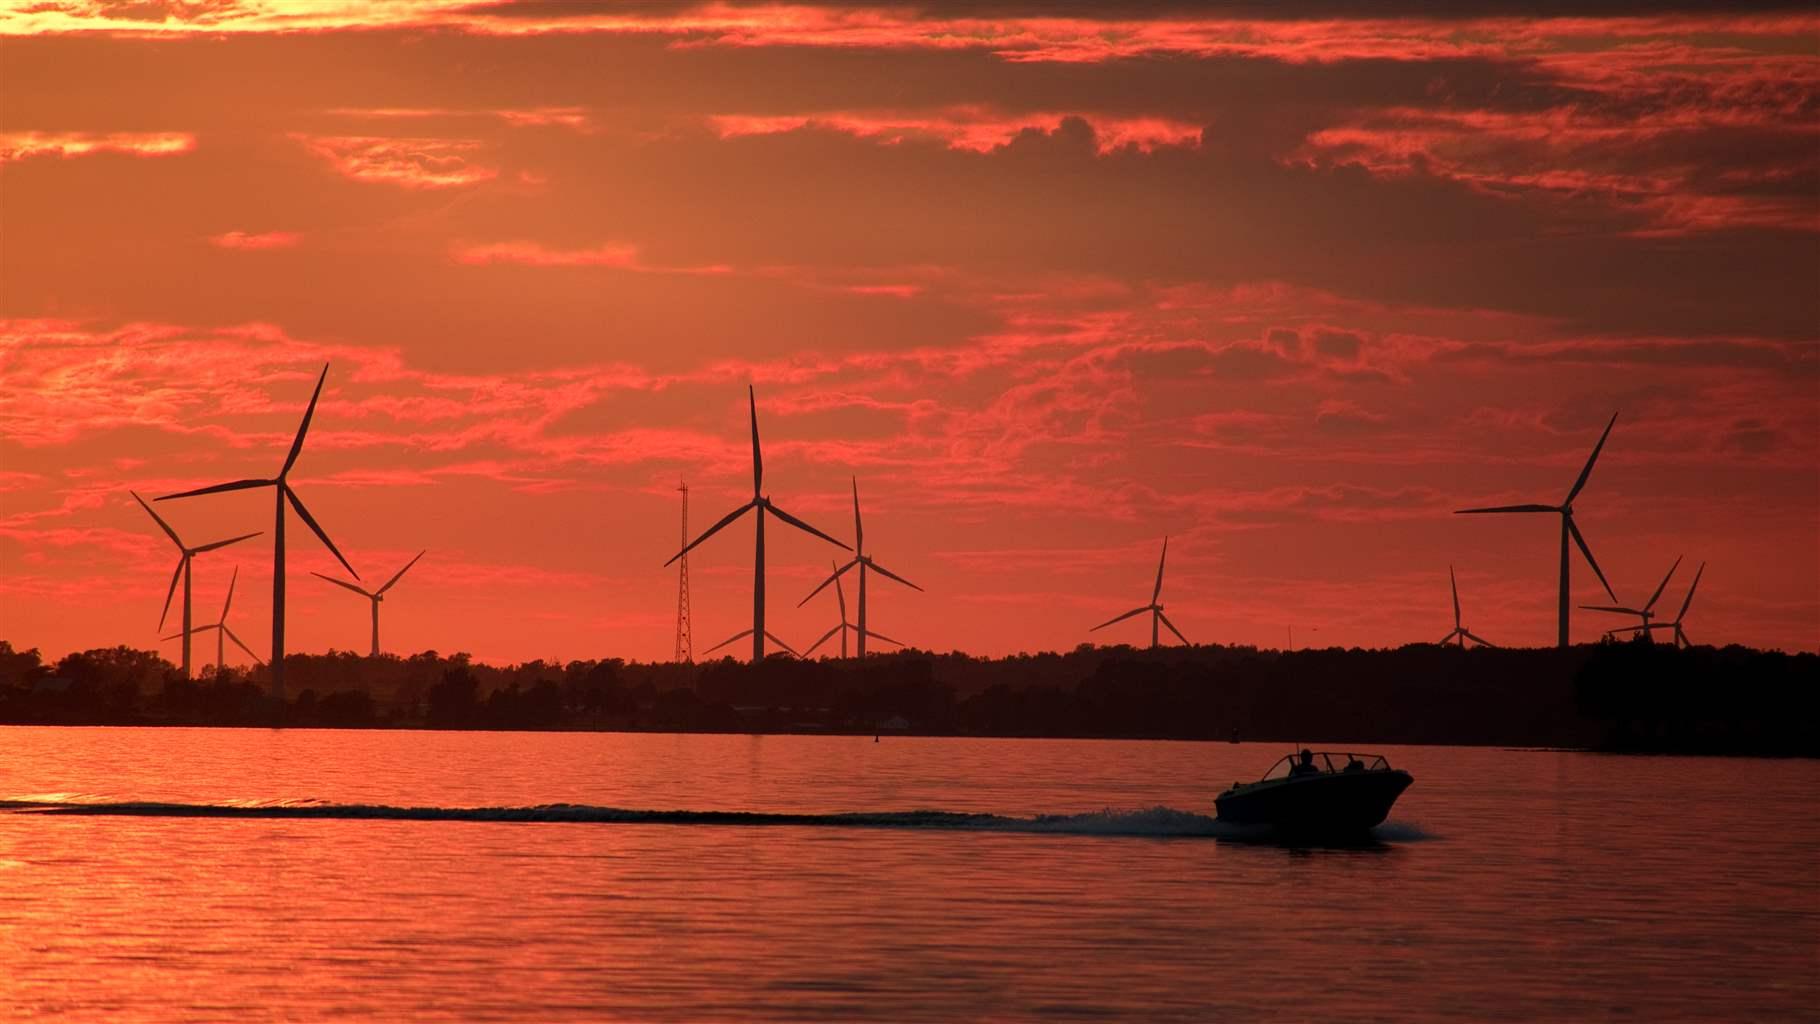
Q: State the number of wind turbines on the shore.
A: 13